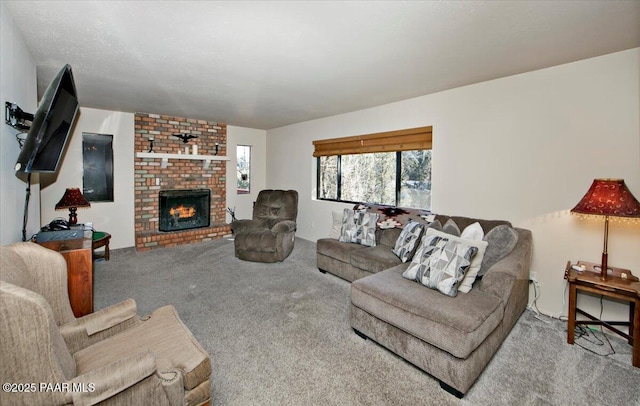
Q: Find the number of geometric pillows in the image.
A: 3